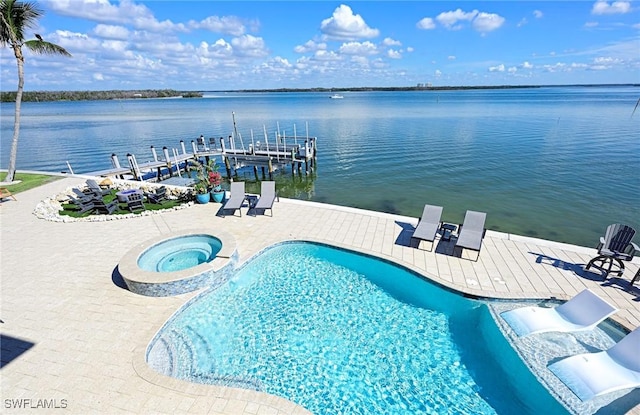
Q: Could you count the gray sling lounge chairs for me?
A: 4